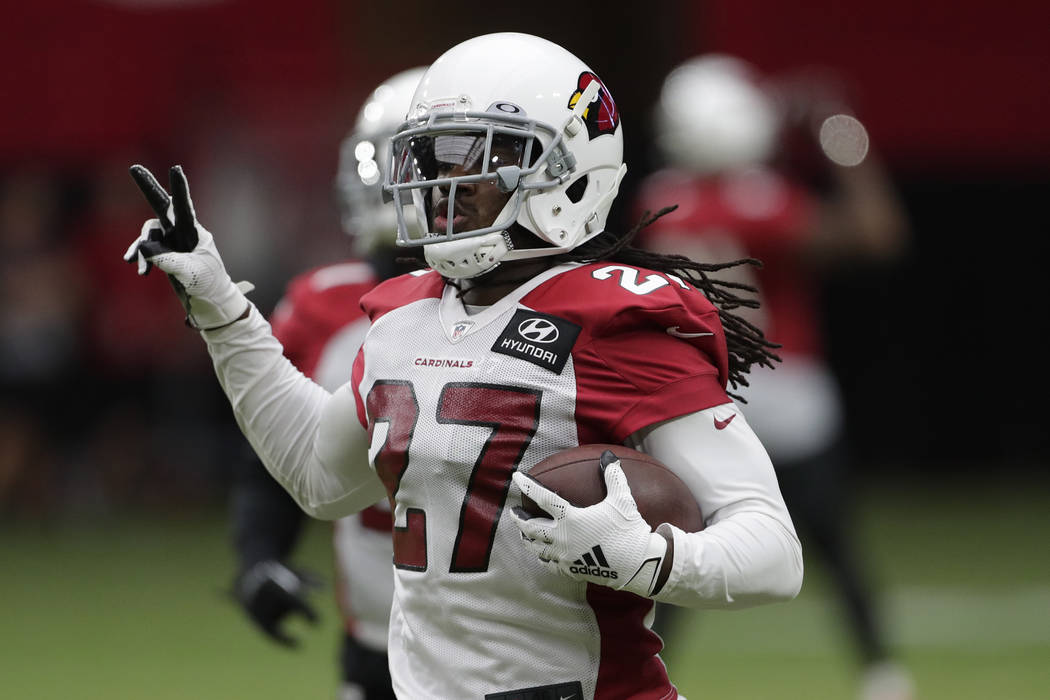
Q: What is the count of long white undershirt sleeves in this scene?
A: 2